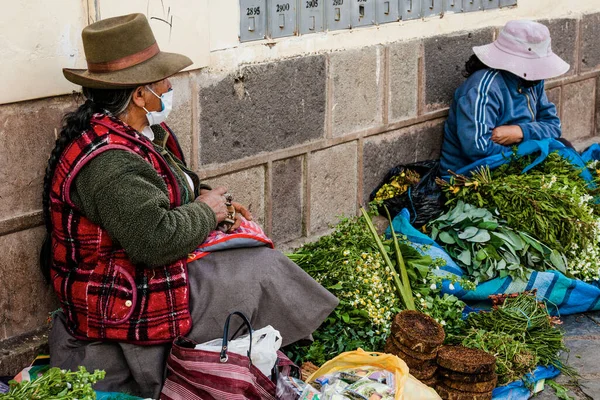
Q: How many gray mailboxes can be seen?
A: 12